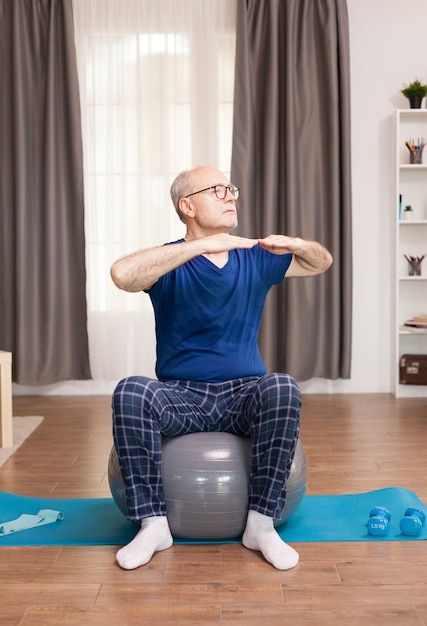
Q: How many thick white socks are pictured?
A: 2